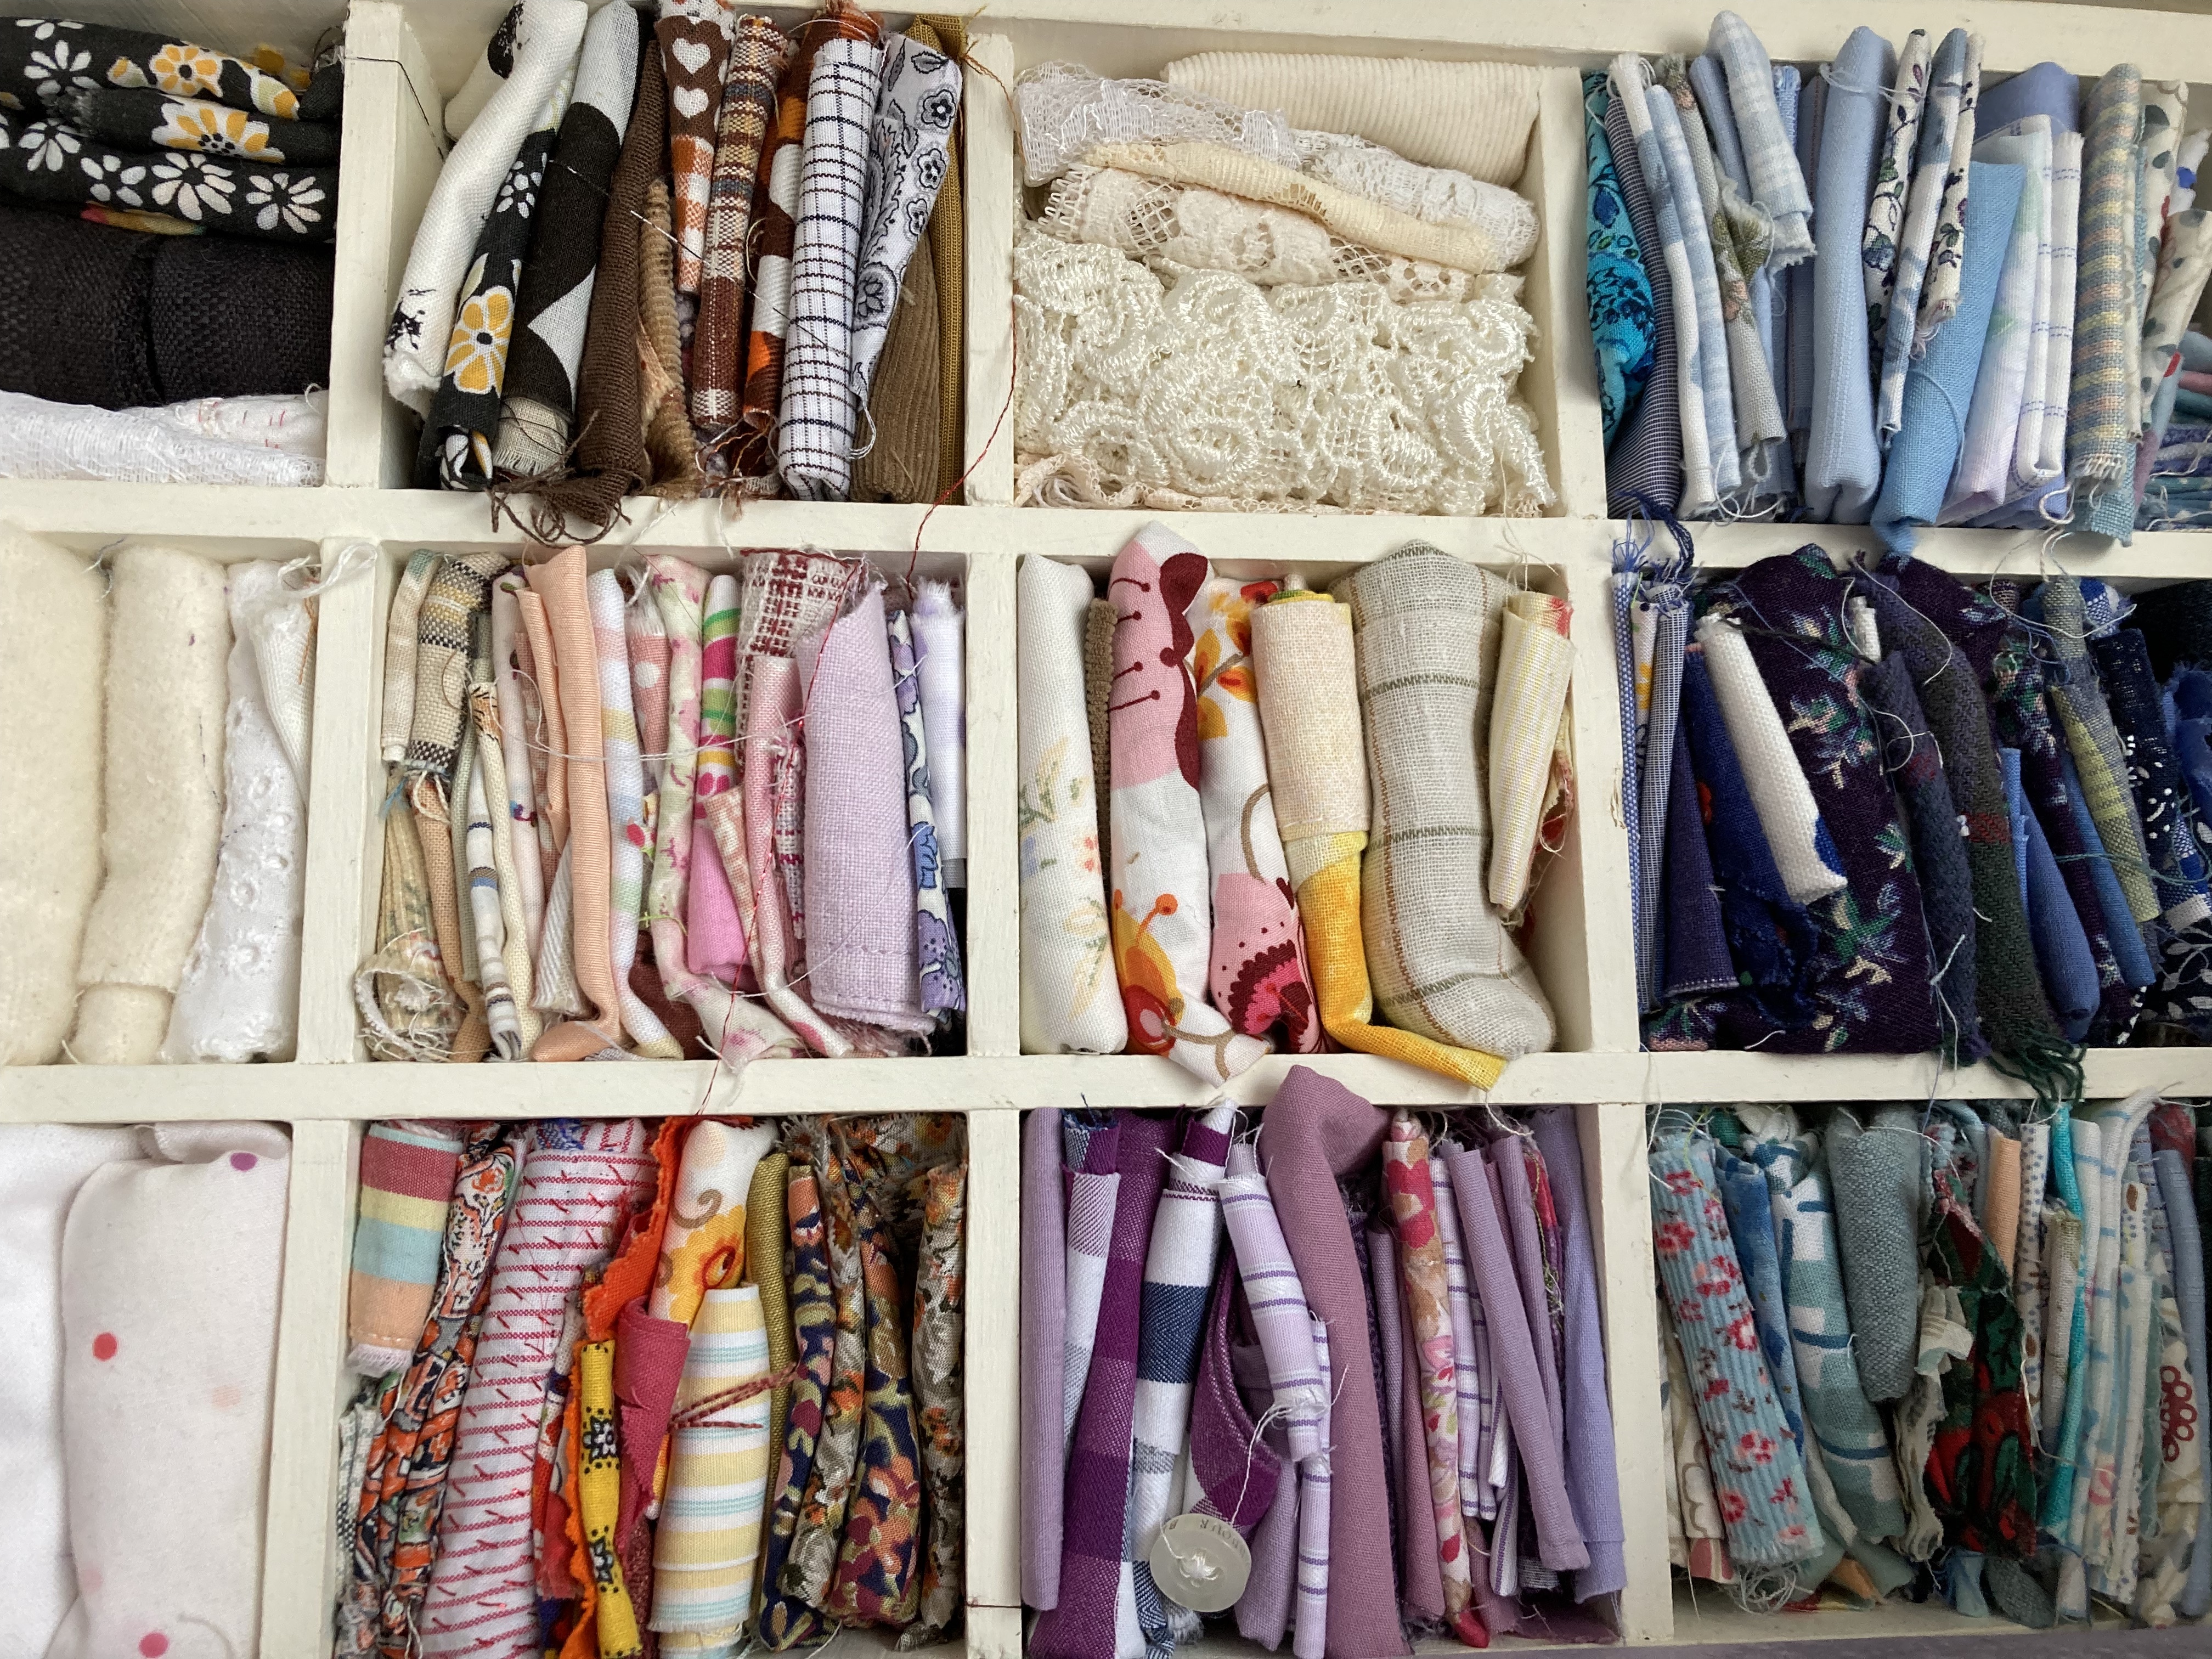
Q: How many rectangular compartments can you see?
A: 12